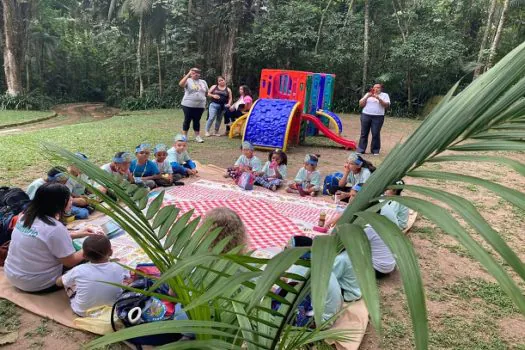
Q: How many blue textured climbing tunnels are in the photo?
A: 1